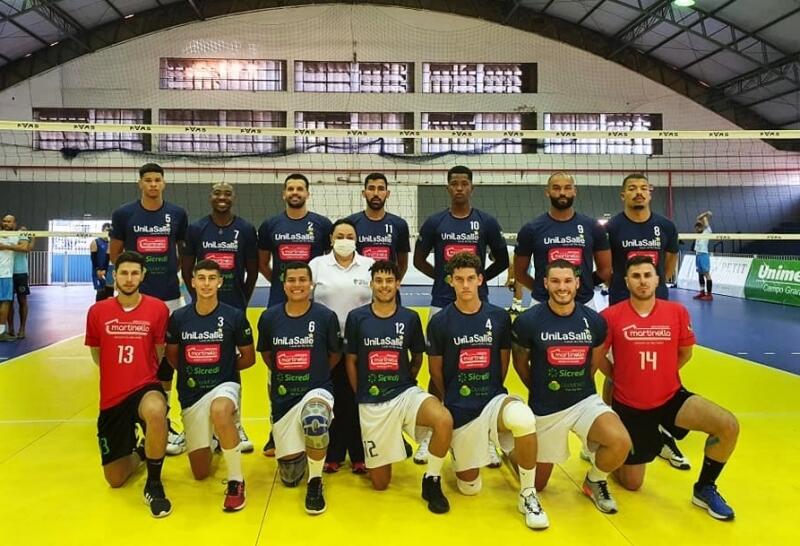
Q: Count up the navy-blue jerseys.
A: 12